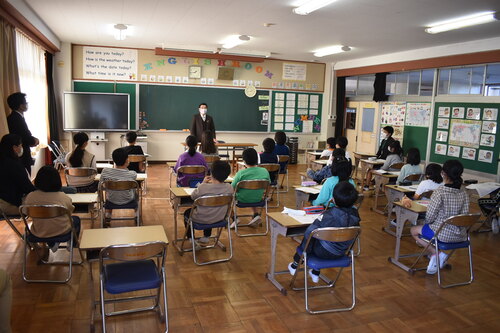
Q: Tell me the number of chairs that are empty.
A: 1